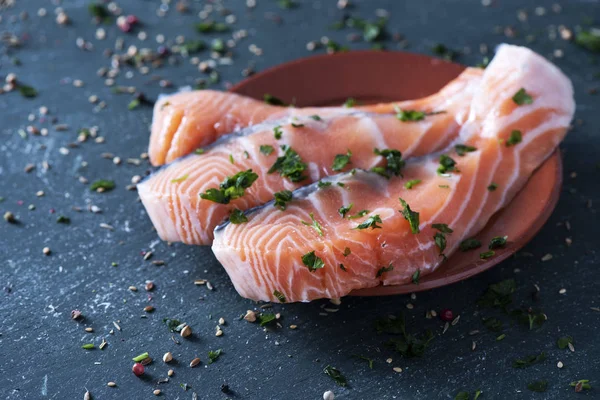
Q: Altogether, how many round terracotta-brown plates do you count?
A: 1